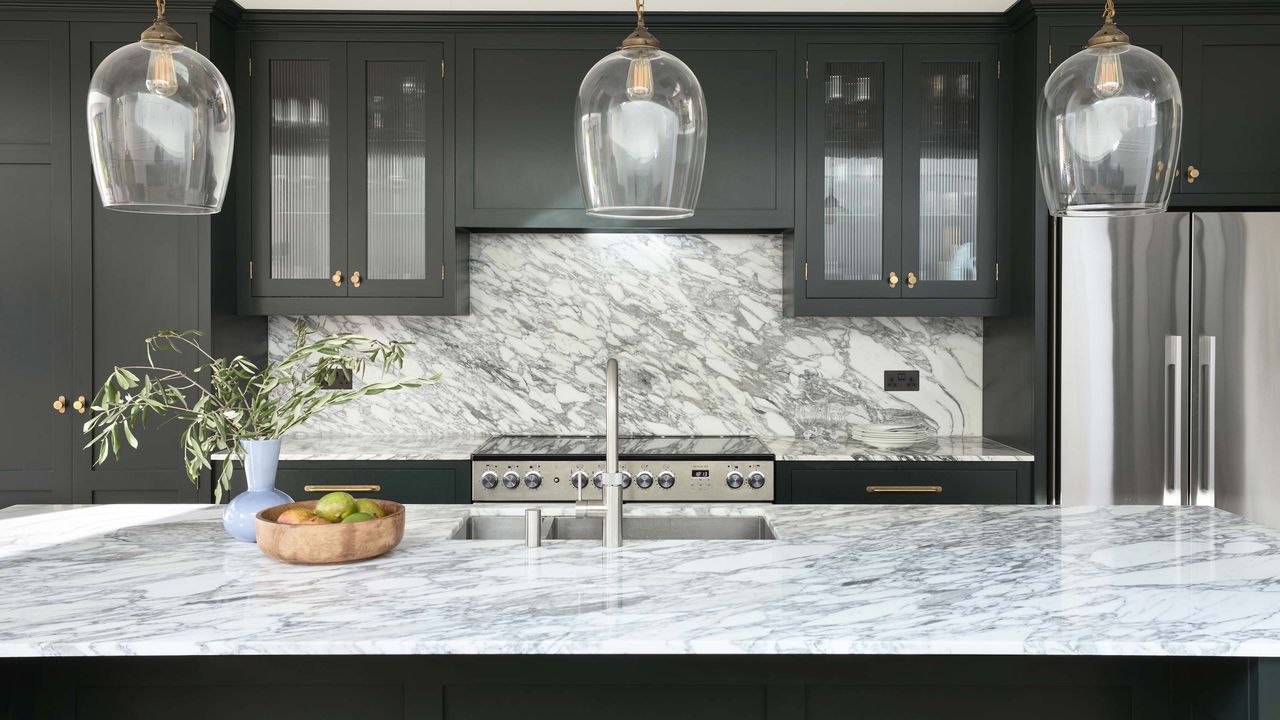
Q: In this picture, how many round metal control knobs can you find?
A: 10